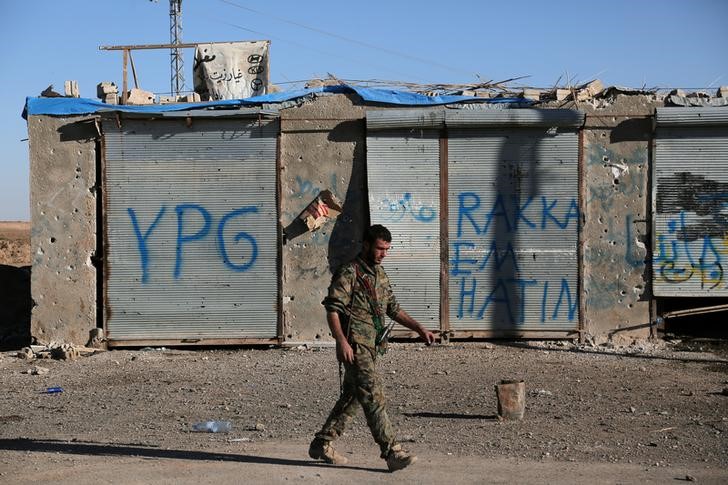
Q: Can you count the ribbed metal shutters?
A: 4